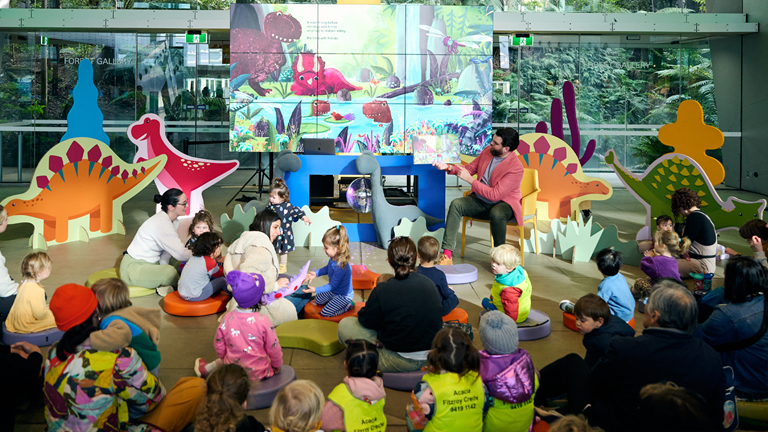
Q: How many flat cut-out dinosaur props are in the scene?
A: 4